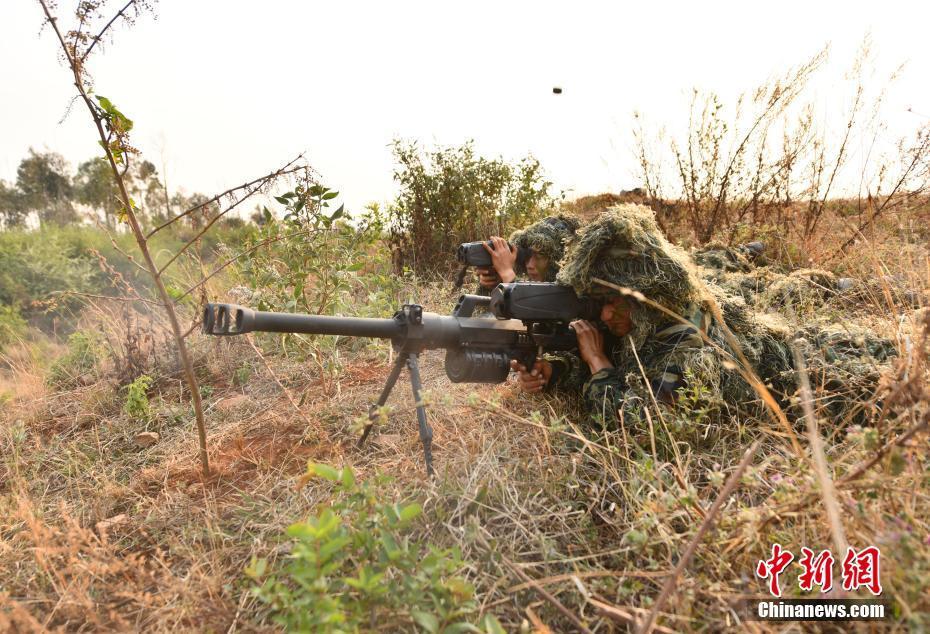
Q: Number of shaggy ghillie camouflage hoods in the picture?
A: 2